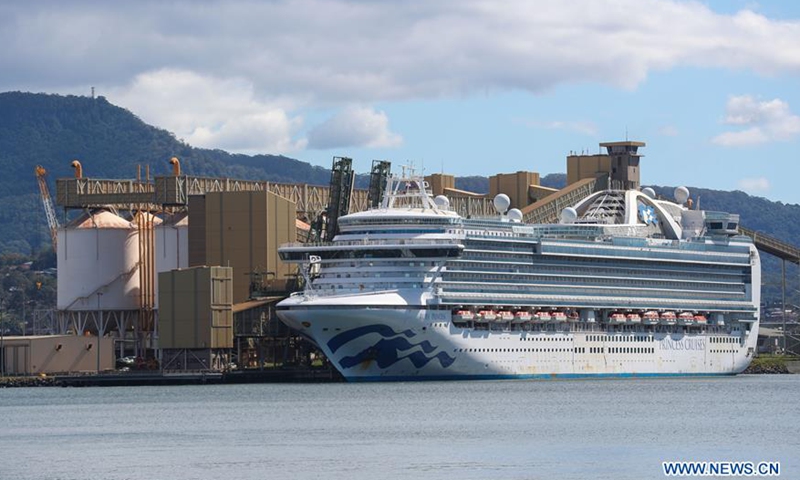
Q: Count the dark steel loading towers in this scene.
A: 2